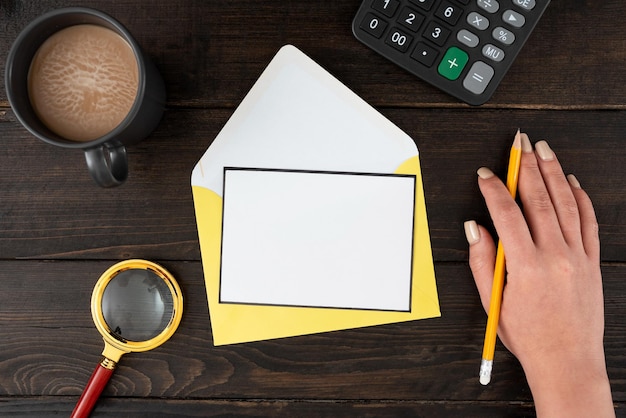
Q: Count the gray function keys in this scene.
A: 8